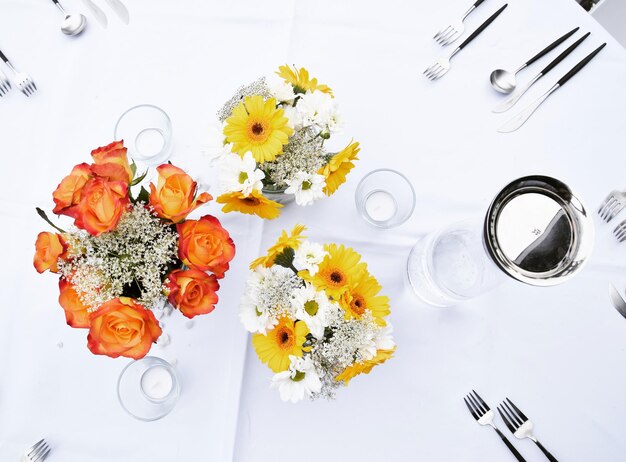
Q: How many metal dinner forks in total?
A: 9